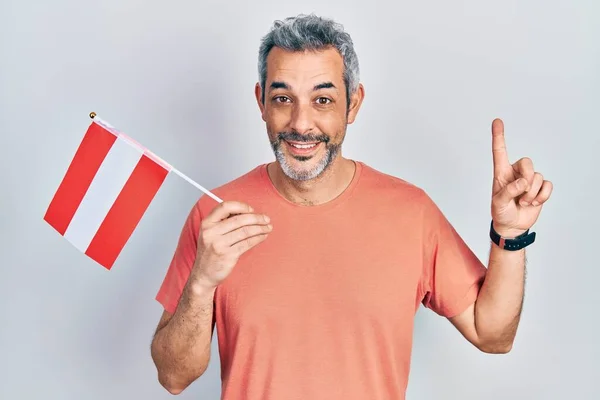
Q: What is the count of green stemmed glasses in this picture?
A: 0